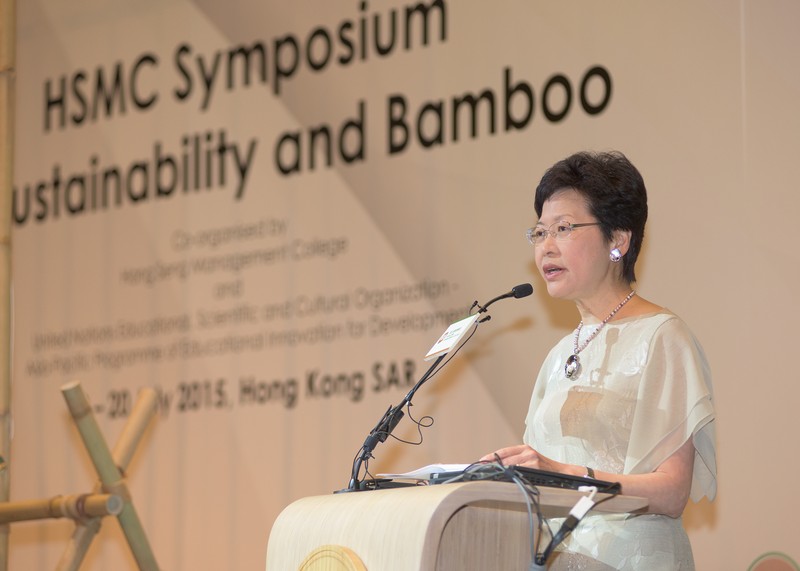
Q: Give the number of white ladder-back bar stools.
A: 0